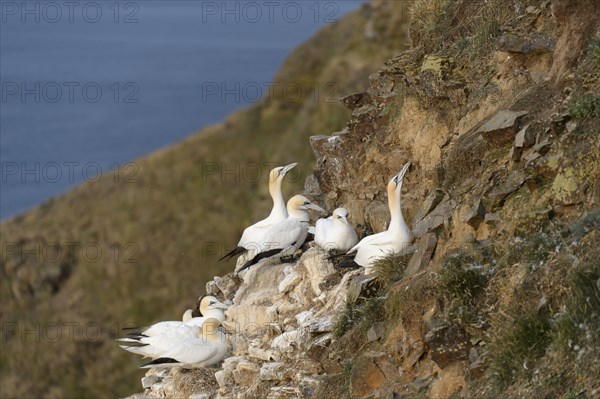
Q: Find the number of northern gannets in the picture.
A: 7